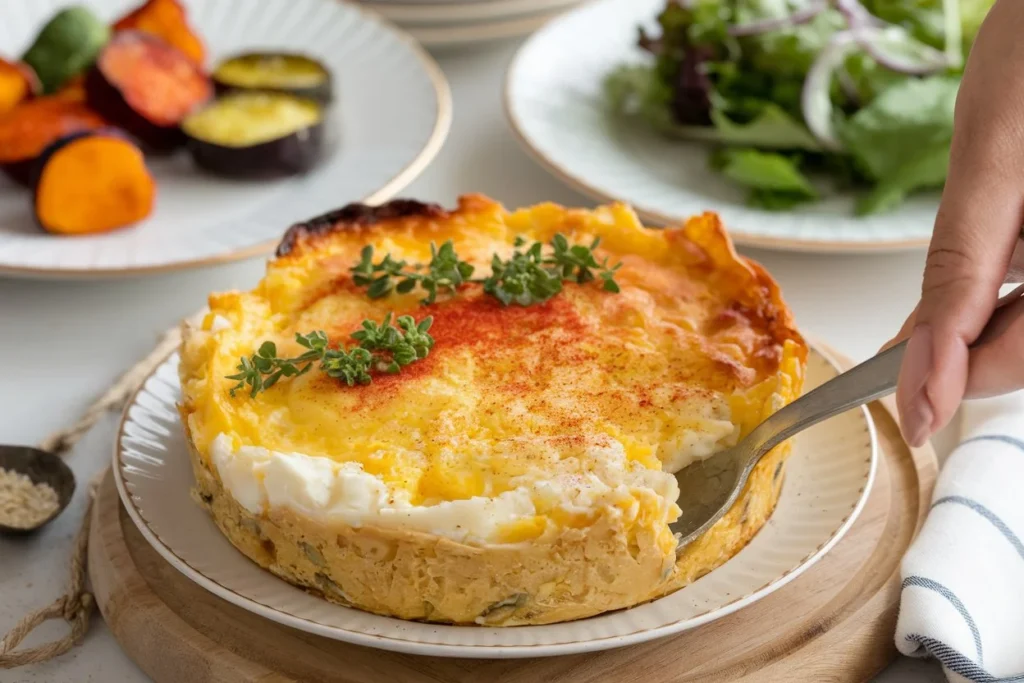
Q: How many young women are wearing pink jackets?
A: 0